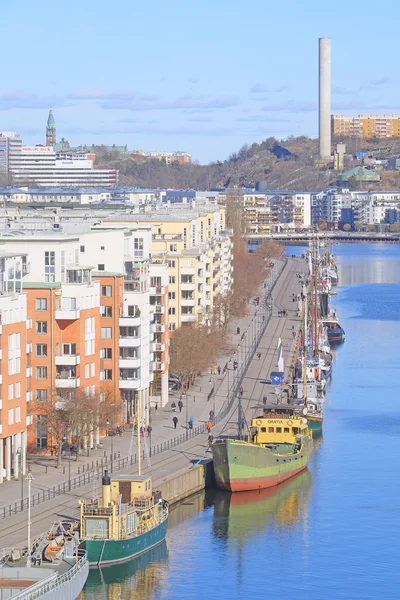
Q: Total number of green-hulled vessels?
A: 3